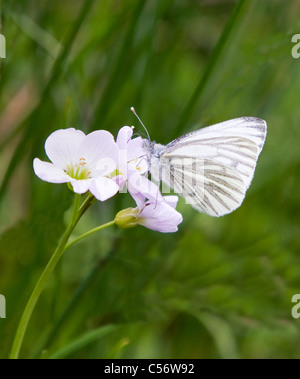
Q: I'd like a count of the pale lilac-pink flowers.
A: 3